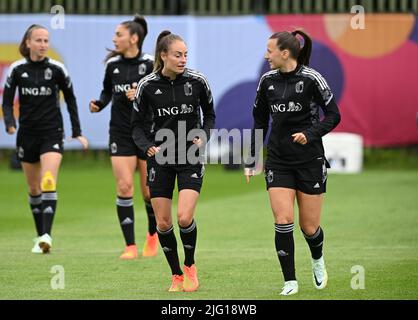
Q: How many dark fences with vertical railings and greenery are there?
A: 1